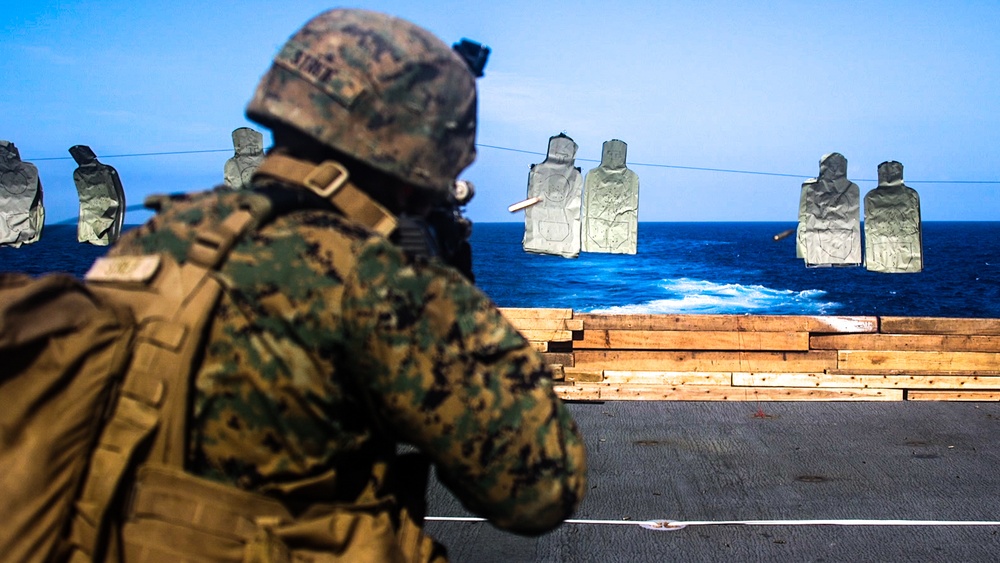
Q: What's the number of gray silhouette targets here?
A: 7